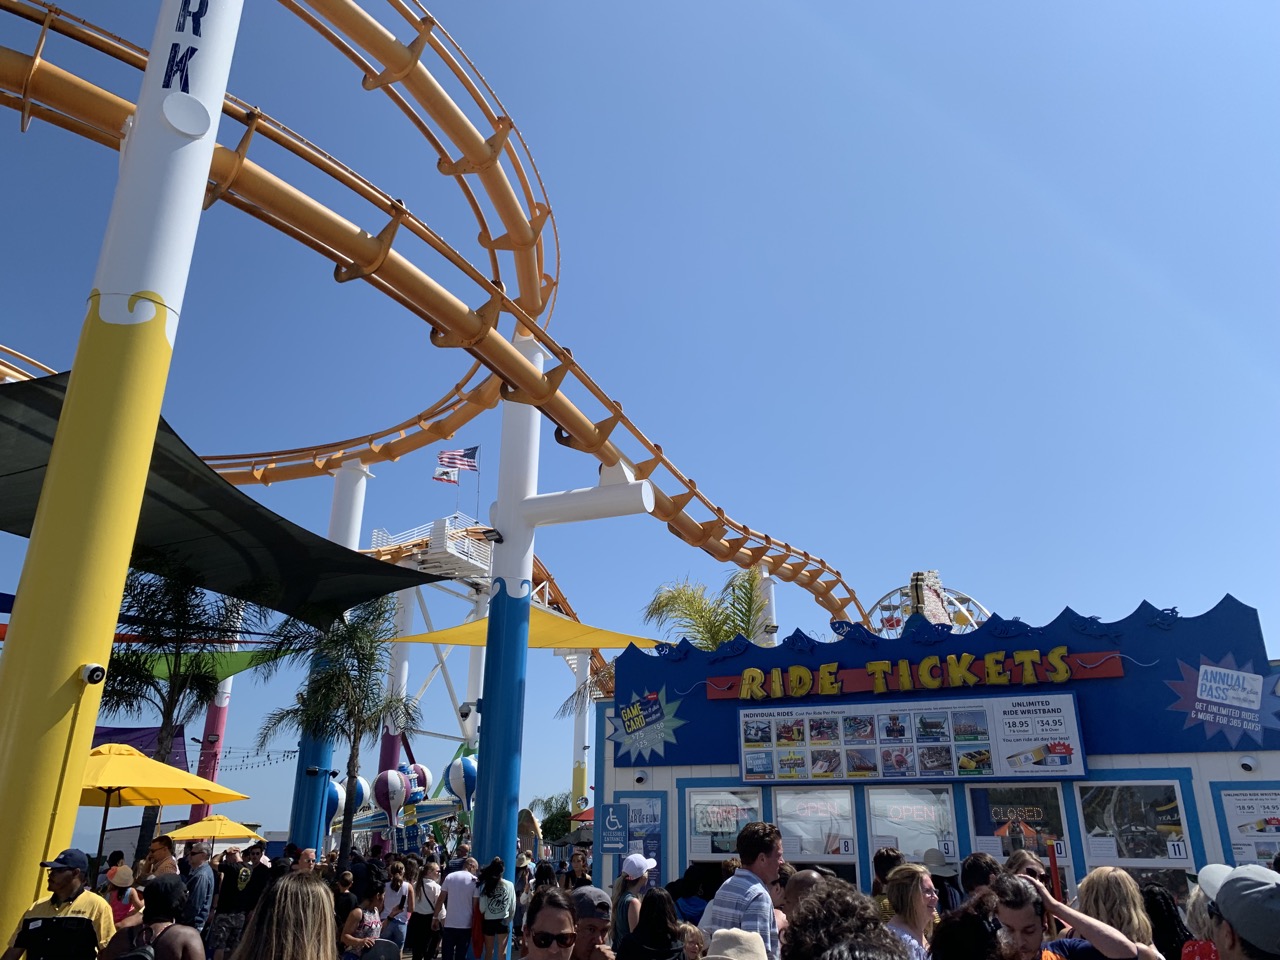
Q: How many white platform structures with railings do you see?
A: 1